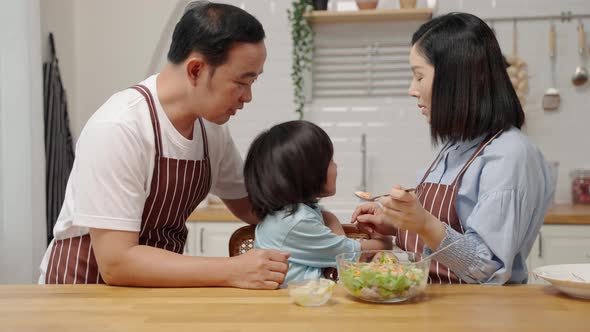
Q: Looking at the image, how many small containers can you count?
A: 1